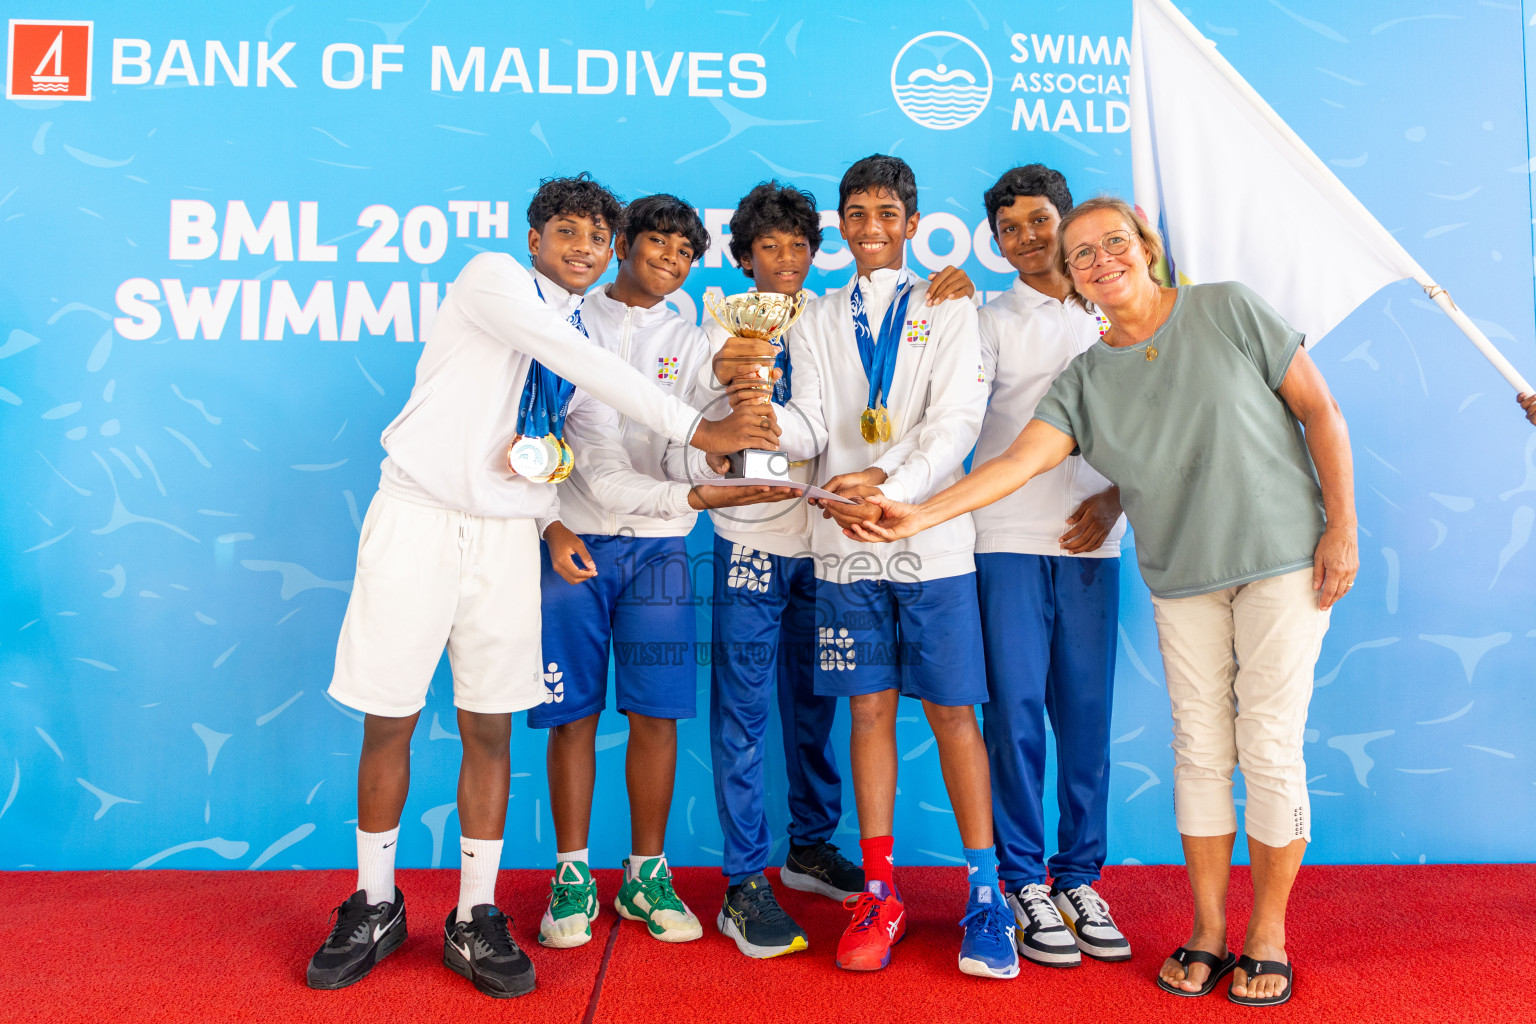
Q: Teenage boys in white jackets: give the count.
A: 5